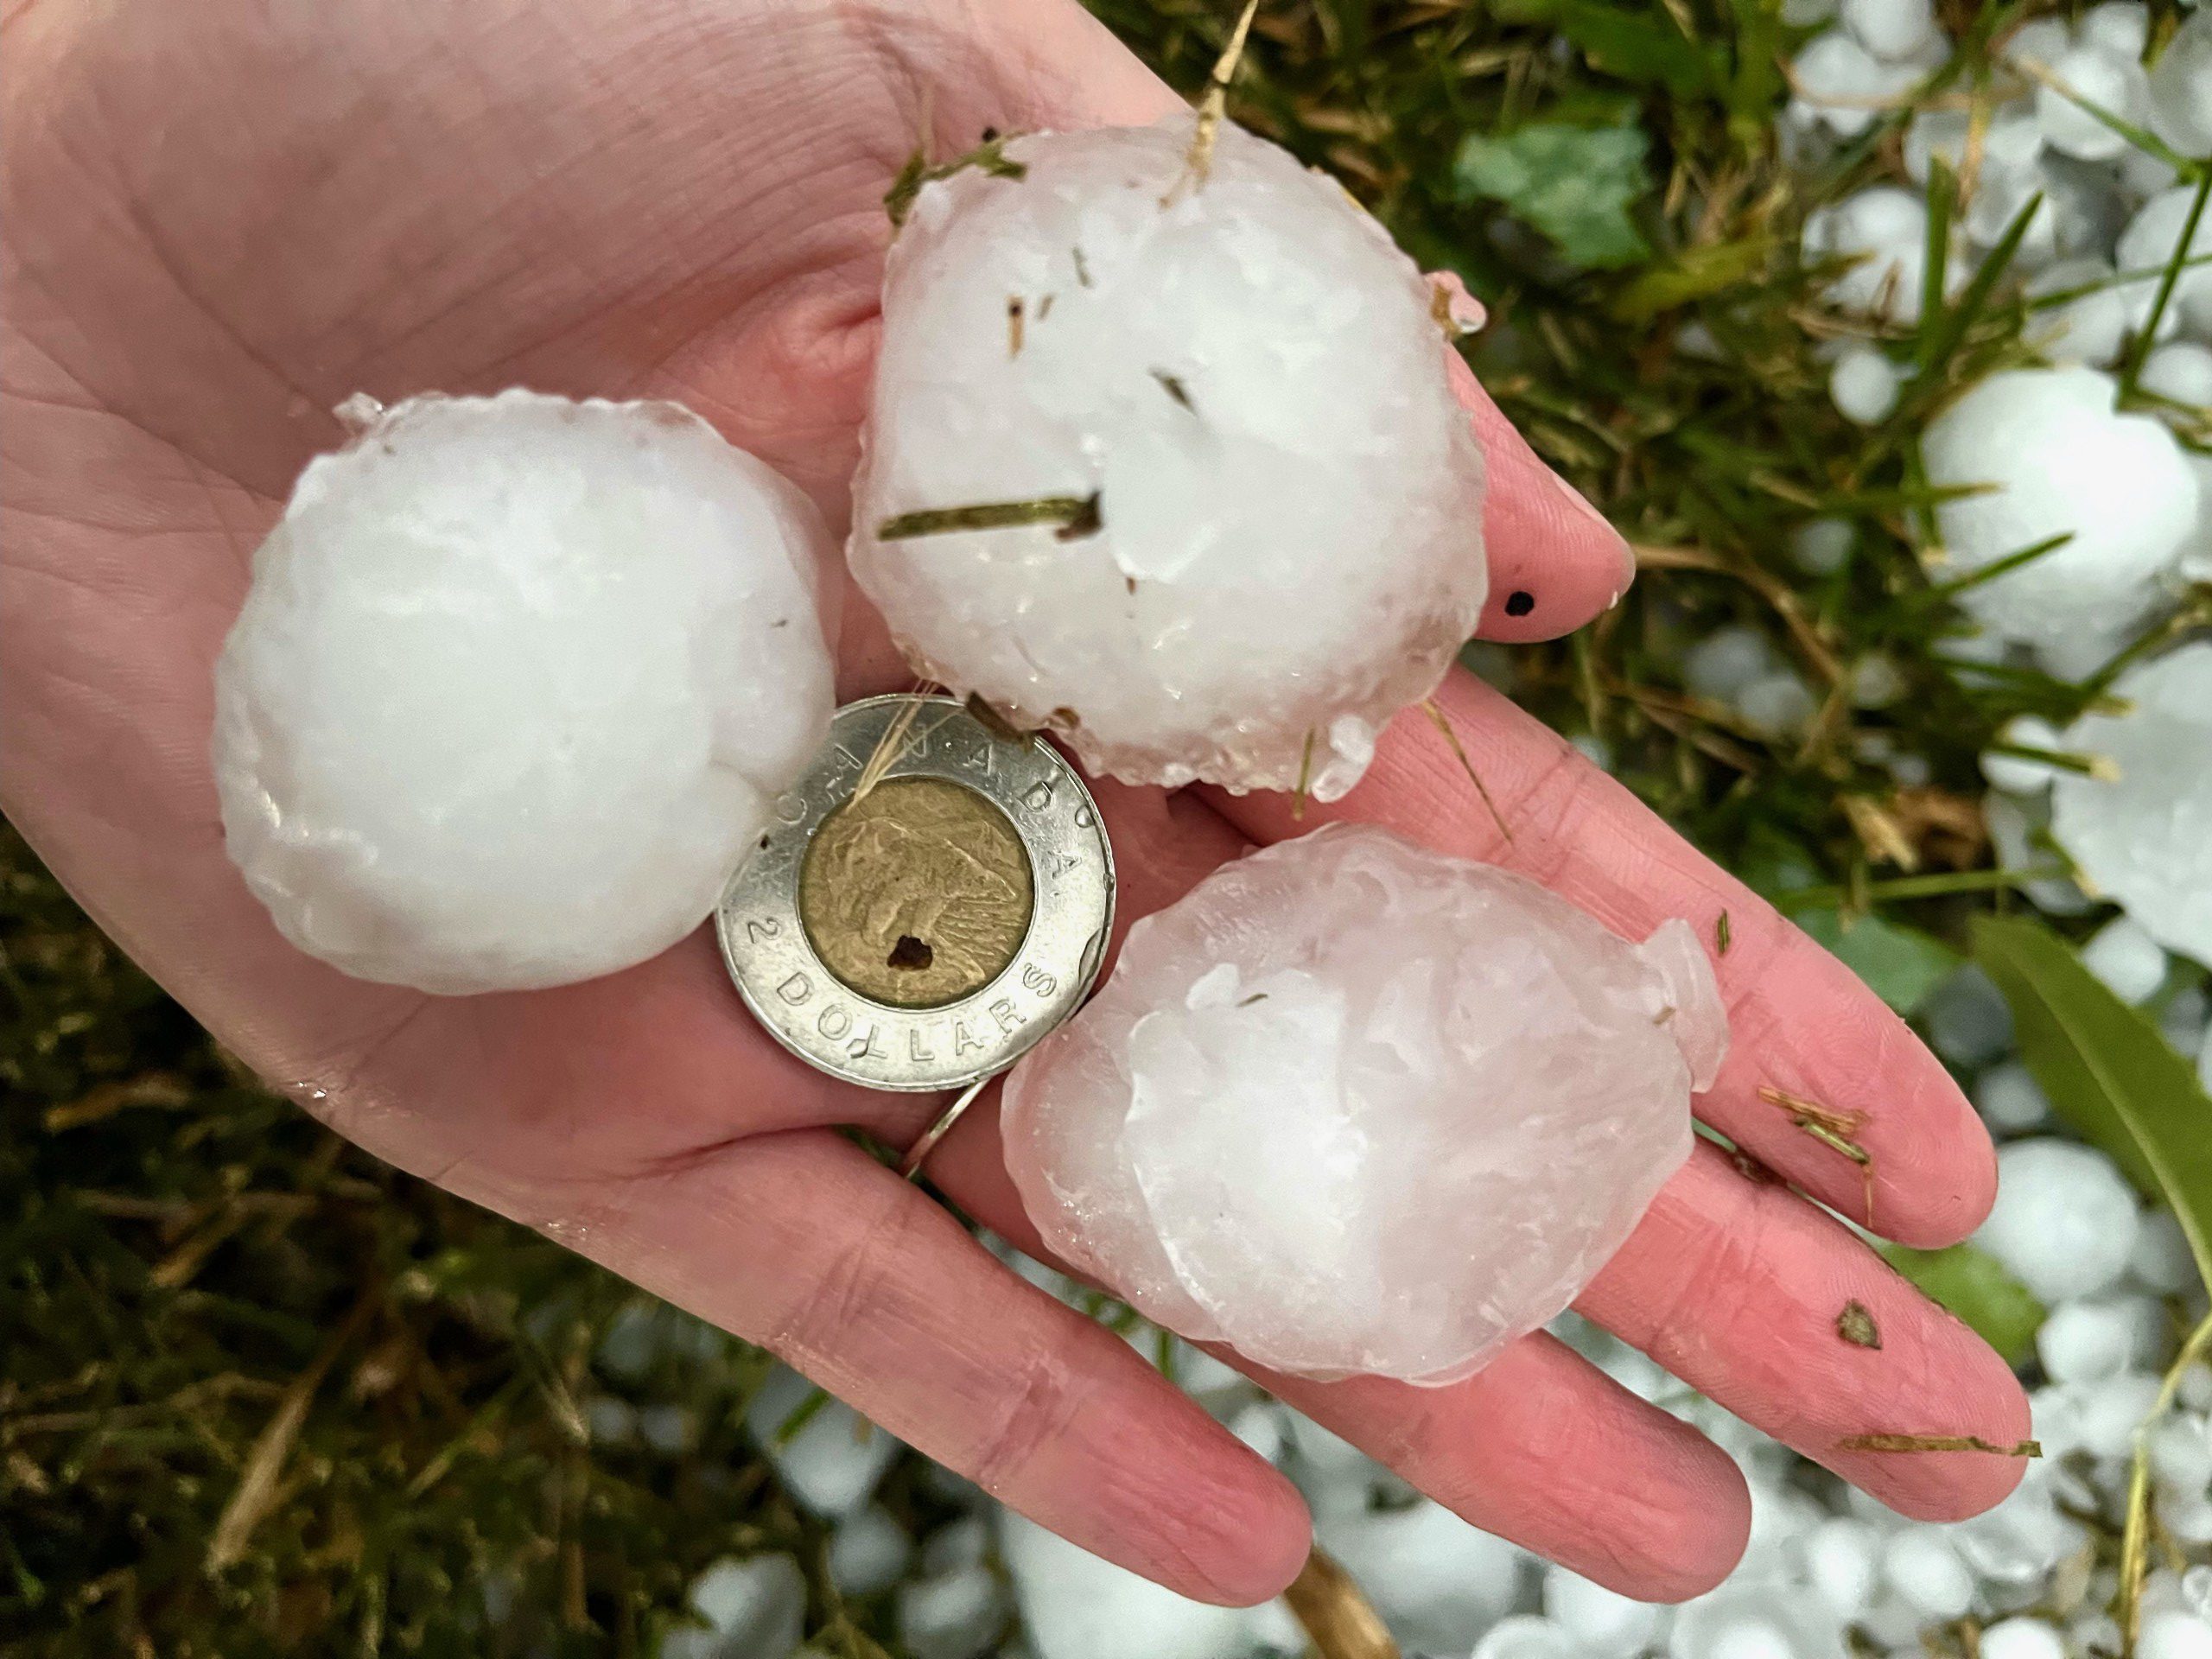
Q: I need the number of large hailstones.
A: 3